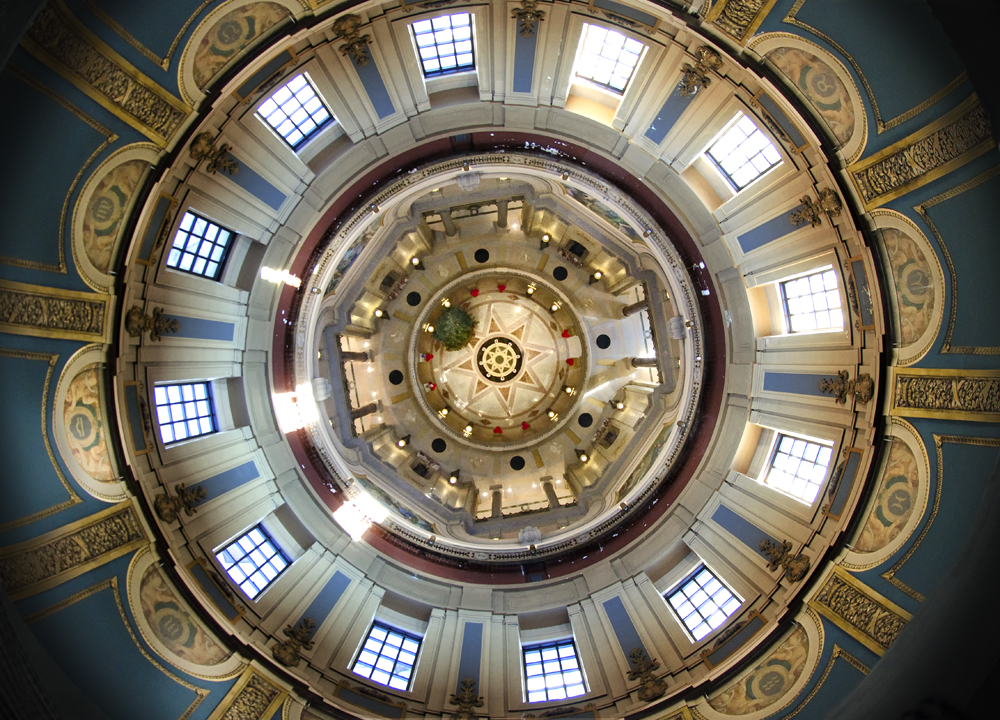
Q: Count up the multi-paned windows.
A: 12